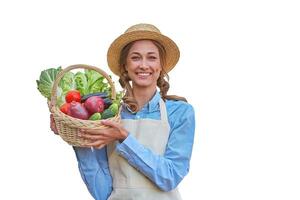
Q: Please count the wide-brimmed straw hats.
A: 1